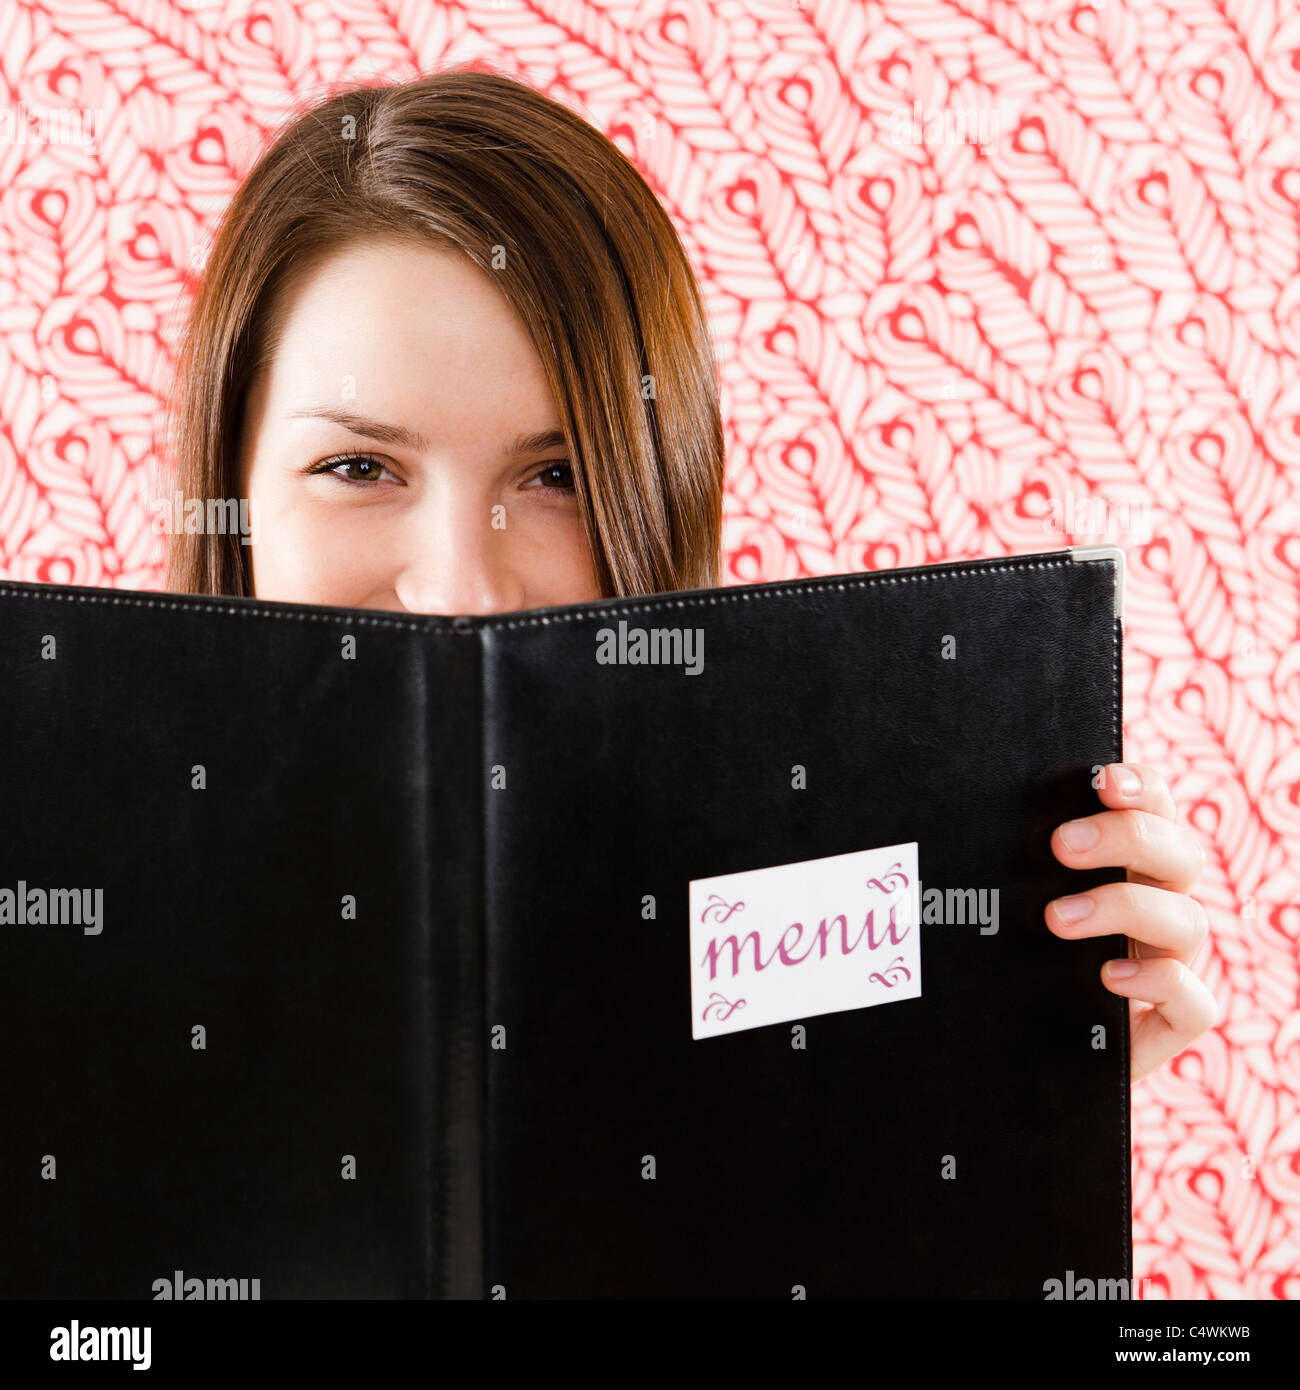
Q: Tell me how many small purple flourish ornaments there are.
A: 4